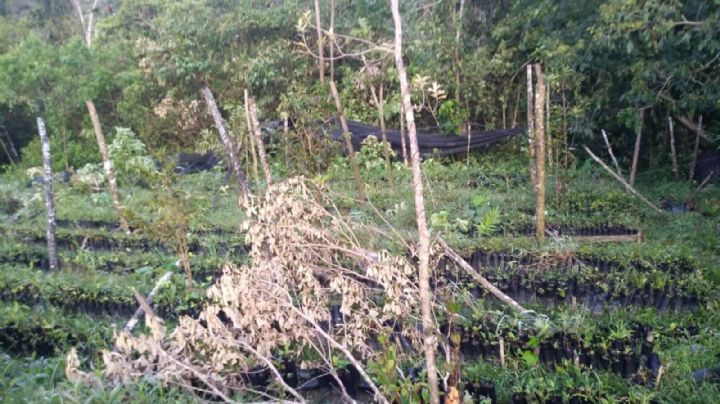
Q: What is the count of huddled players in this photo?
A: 0